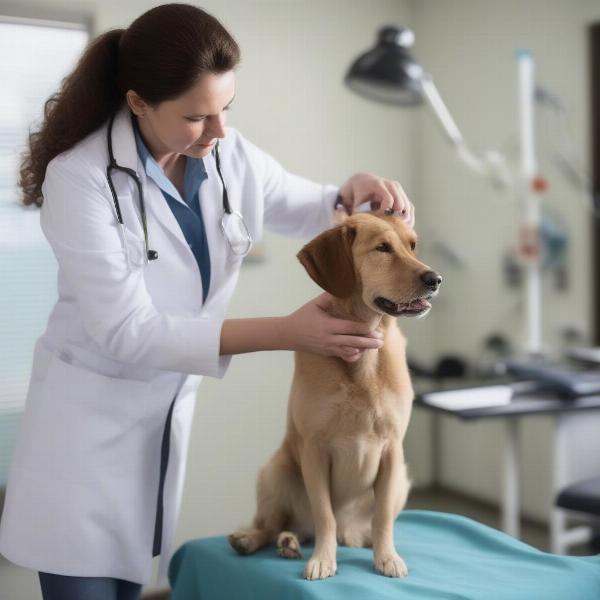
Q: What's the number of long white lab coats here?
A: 1